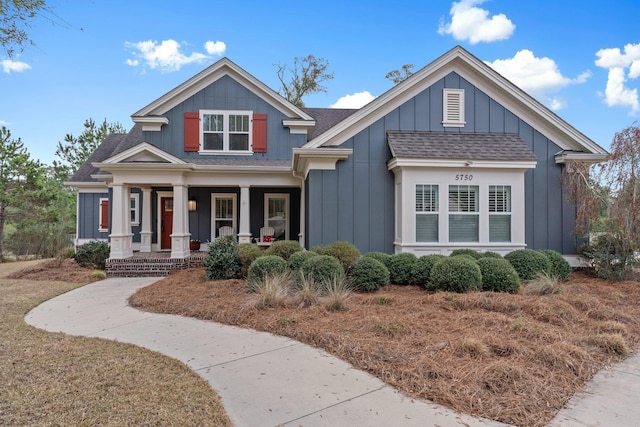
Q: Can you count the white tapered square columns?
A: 4